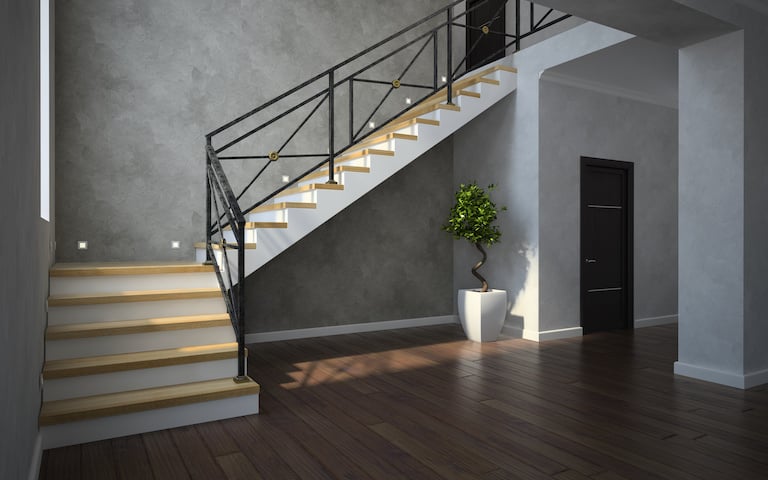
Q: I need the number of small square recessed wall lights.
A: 6